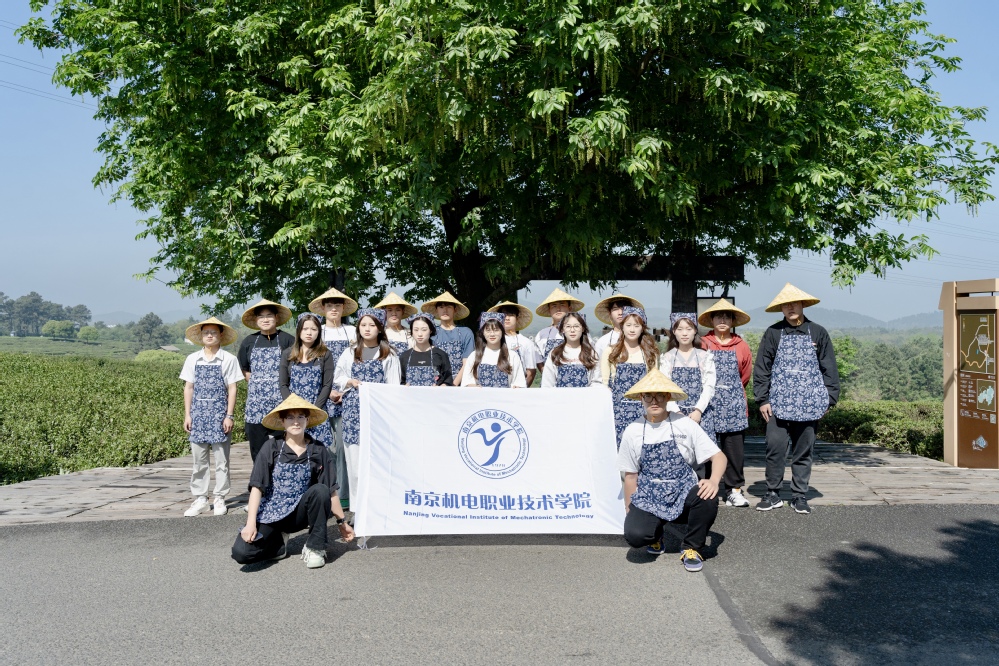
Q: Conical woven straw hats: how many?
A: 12